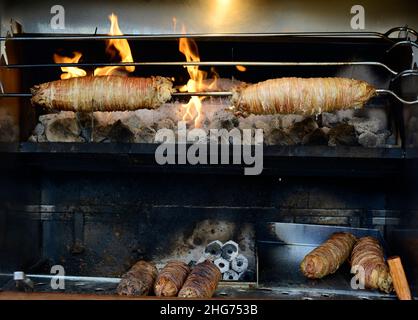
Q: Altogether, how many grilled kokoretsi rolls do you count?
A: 7